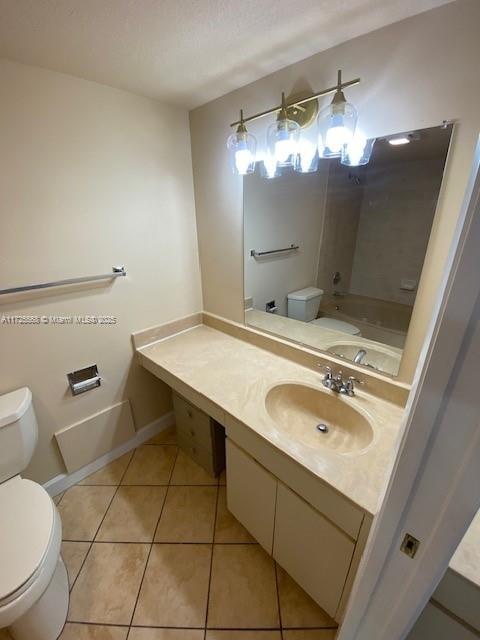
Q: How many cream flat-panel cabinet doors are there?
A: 2